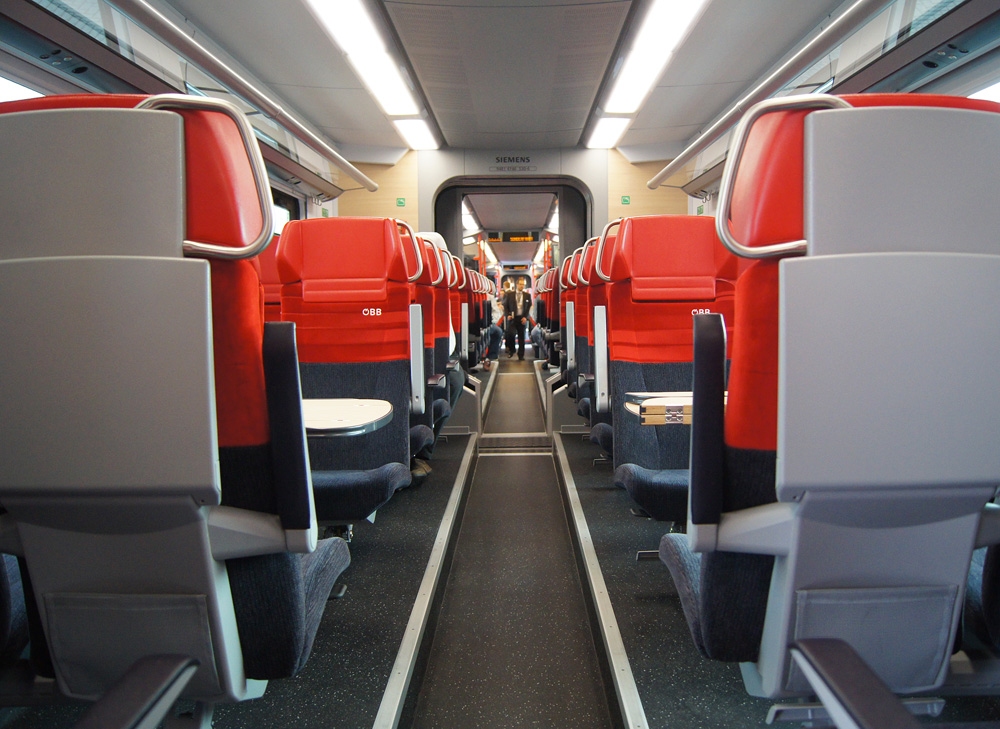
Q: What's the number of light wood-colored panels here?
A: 2